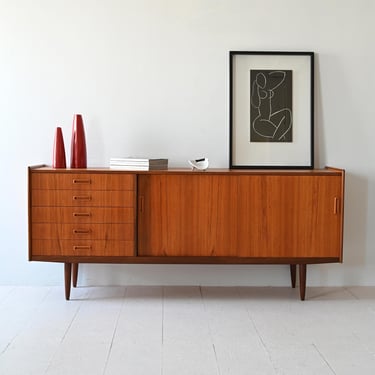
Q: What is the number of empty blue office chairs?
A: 0